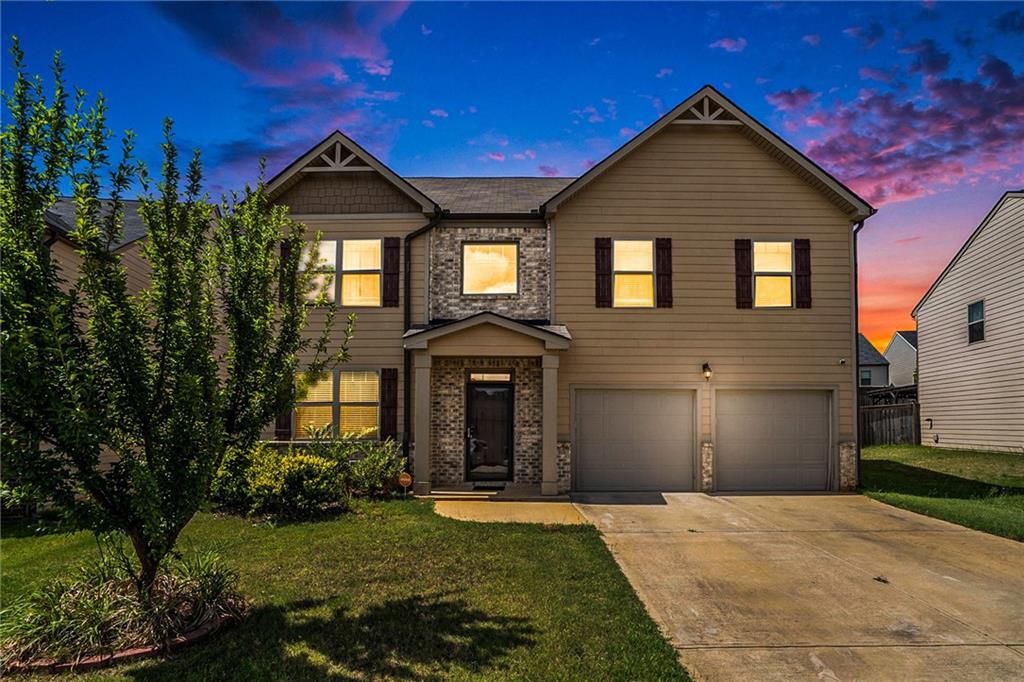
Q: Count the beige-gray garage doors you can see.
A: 2